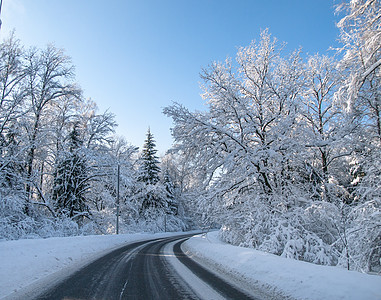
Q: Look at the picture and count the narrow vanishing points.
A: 1